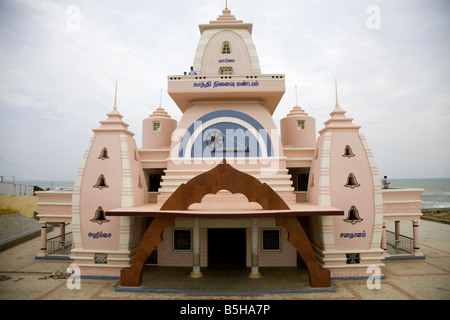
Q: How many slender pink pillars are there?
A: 5